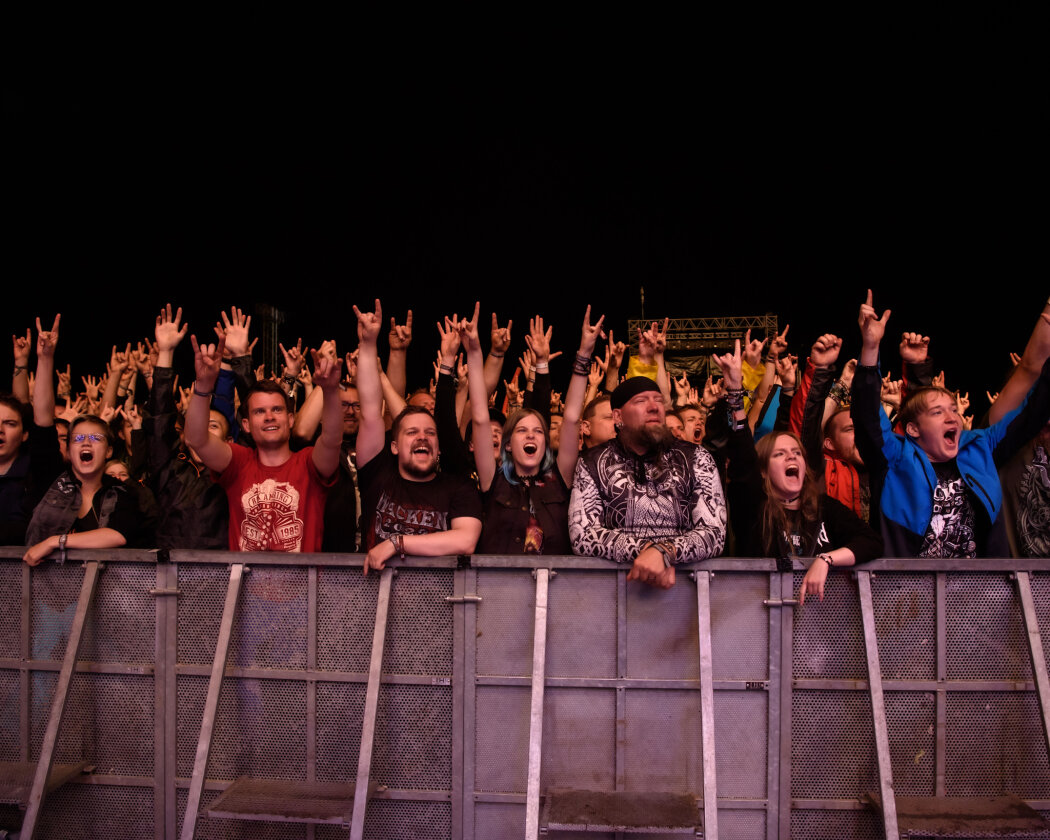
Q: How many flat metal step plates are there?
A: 4